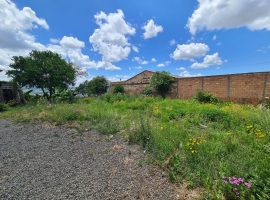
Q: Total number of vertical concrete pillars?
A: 4